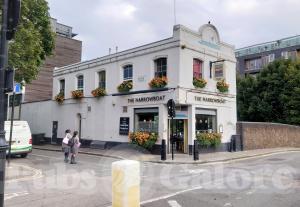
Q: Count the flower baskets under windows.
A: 9